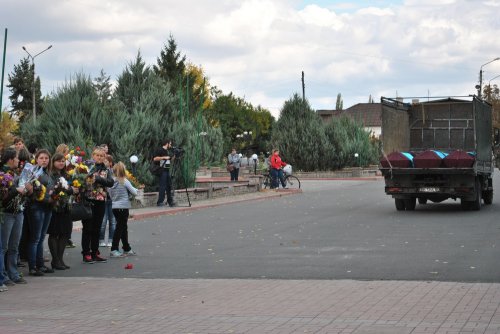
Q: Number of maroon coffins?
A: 3